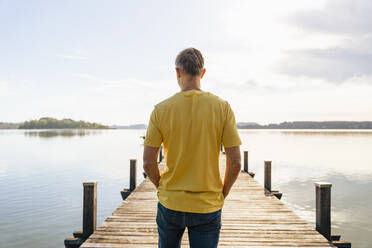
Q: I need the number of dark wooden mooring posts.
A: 5